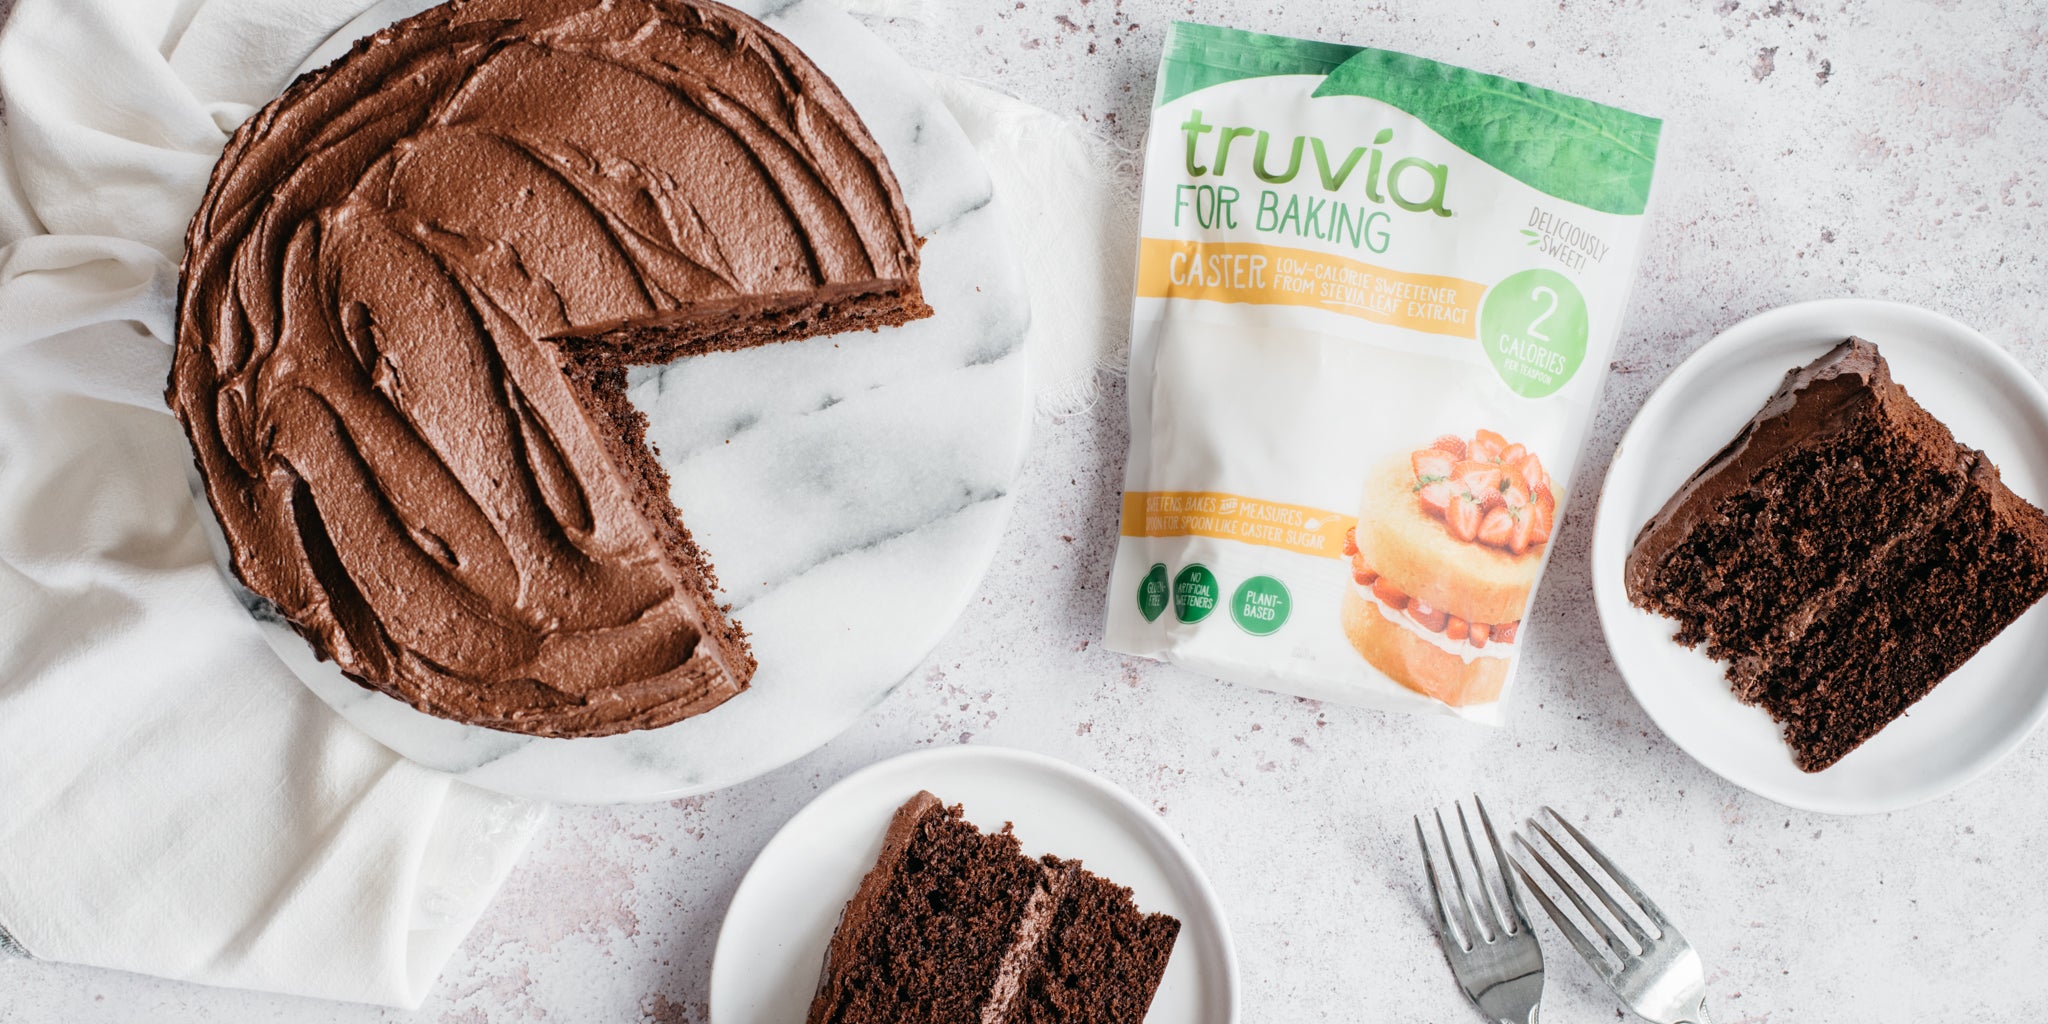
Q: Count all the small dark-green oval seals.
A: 3